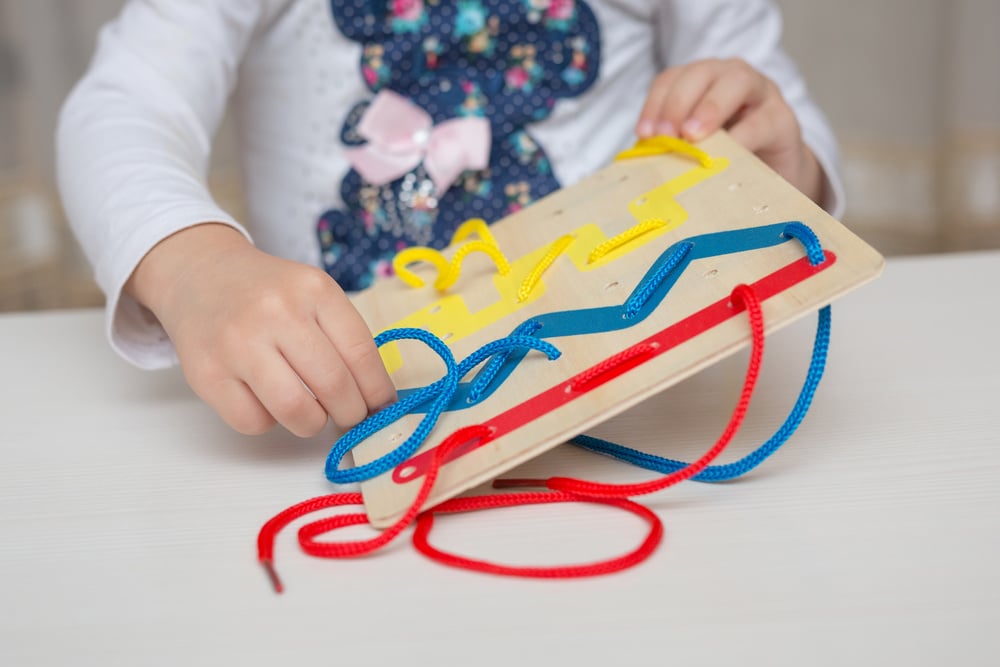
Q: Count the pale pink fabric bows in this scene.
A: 1